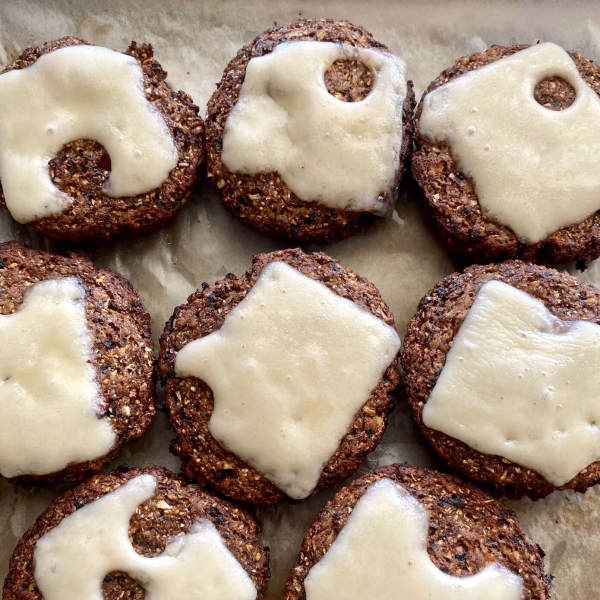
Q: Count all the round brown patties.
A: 8